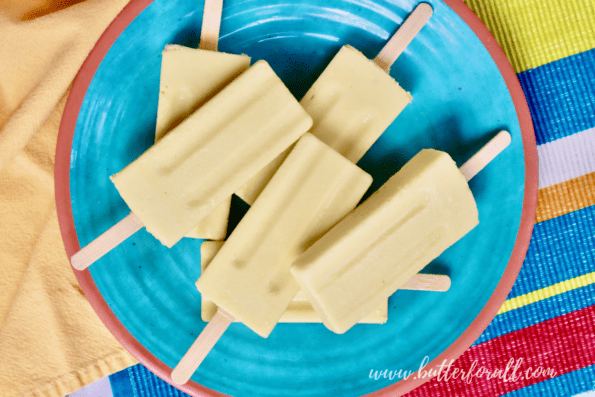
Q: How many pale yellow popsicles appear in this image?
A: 6